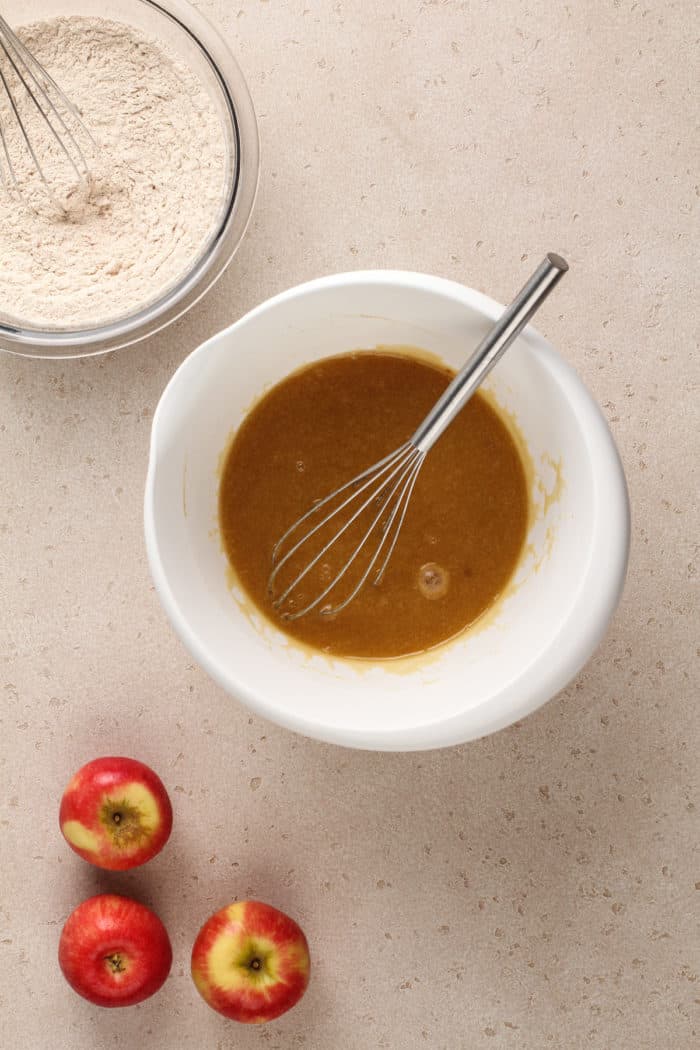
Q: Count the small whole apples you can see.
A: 3